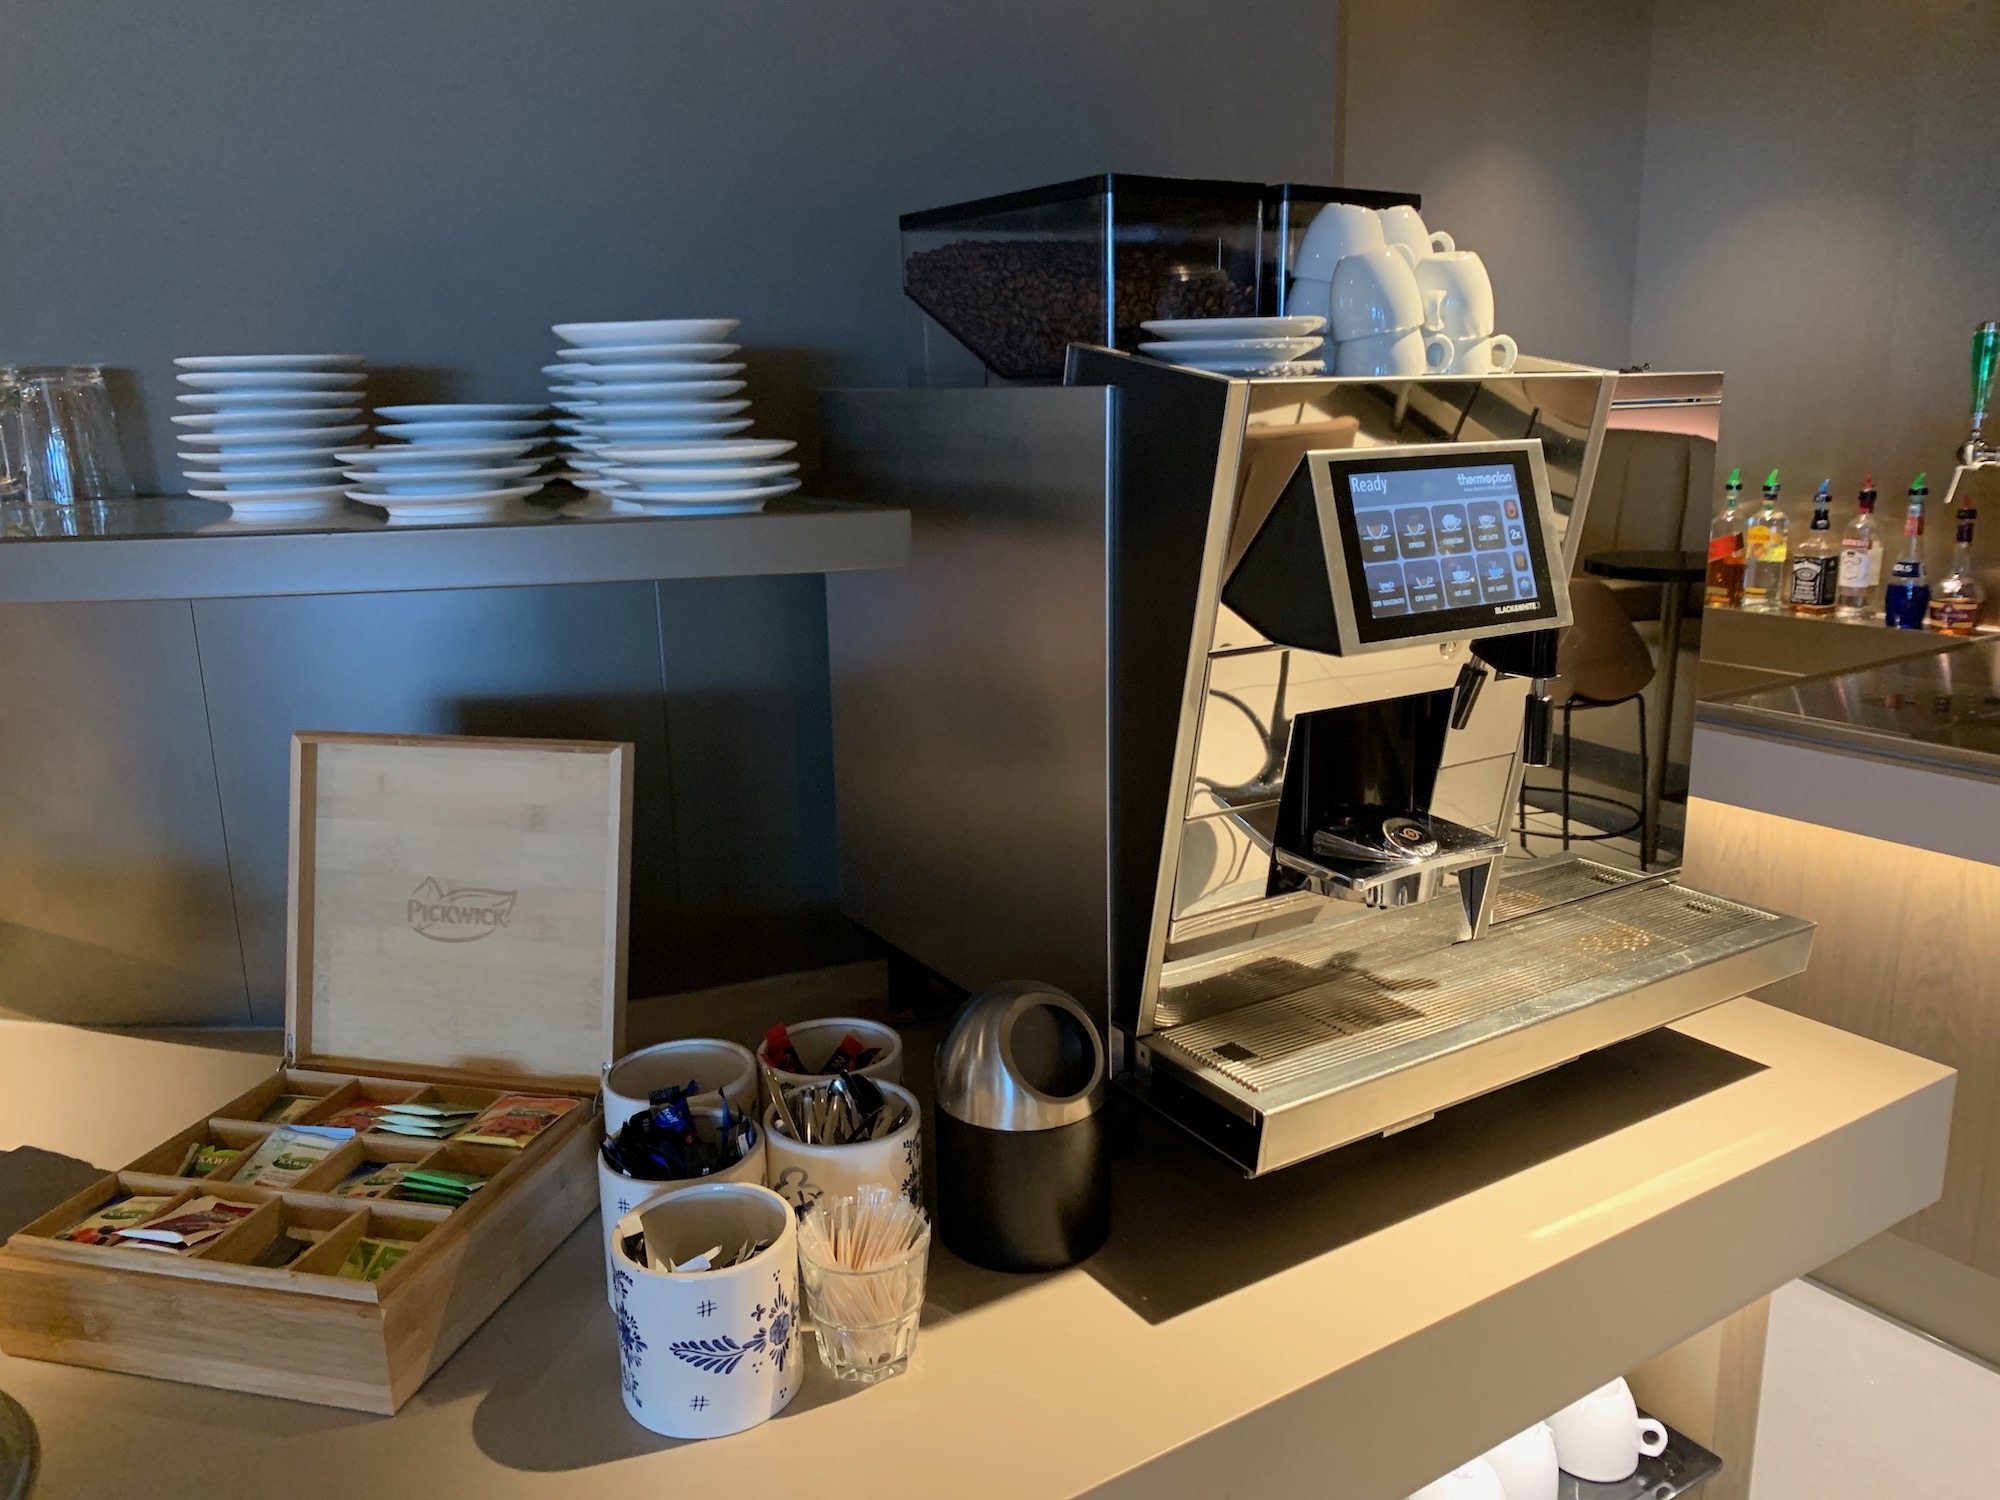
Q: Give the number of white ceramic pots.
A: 5